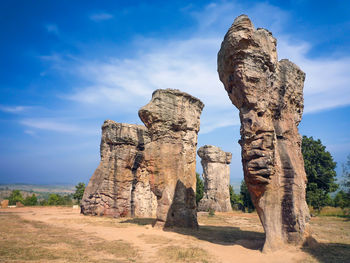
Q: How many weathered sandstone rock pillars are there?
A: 4